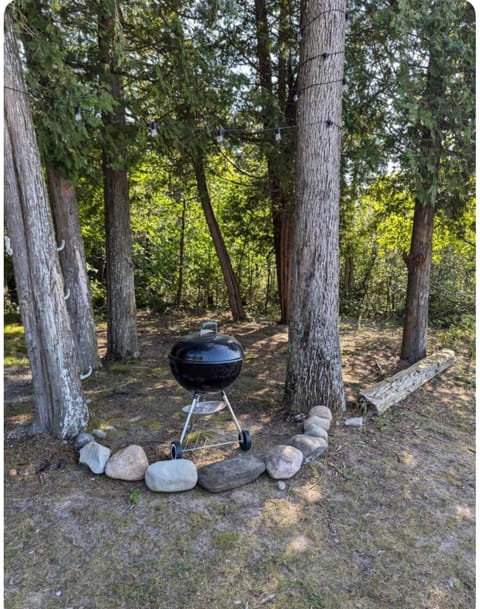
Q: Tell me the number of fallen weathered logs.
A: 1